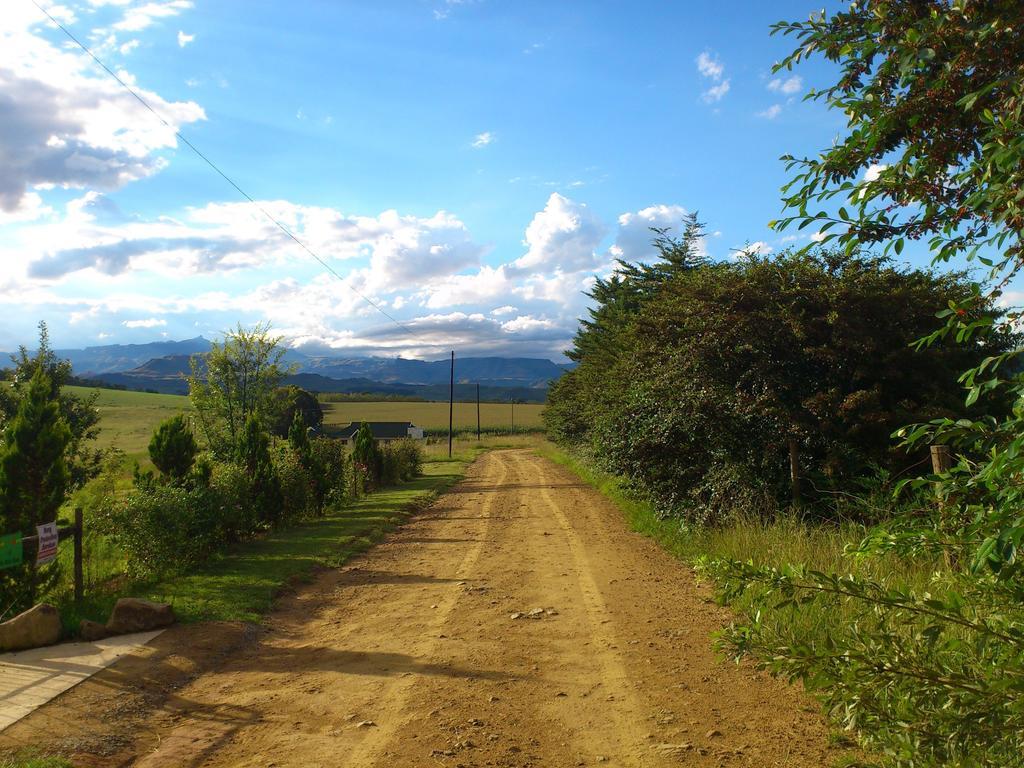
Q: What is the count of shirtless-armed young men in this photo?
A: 0